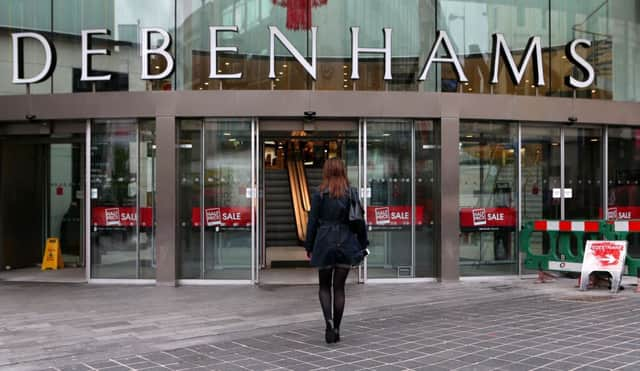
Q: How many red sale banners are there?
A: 5